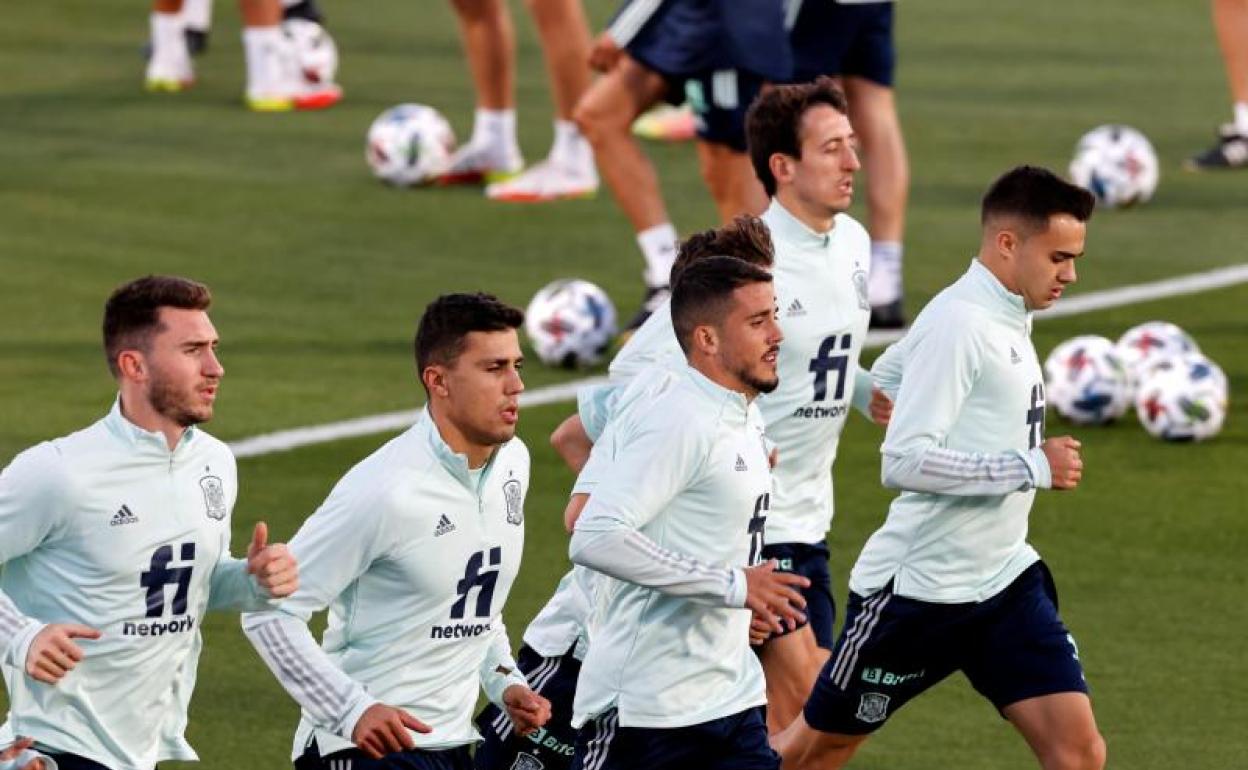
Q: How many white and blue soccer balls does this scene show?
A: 7